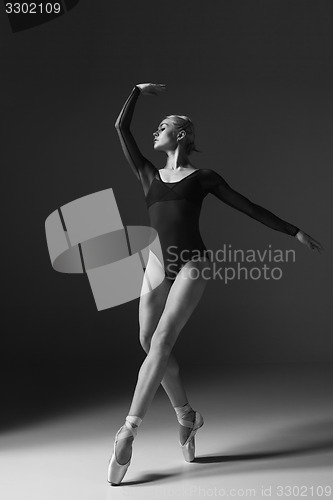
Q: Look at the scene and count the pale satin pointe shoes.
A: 2